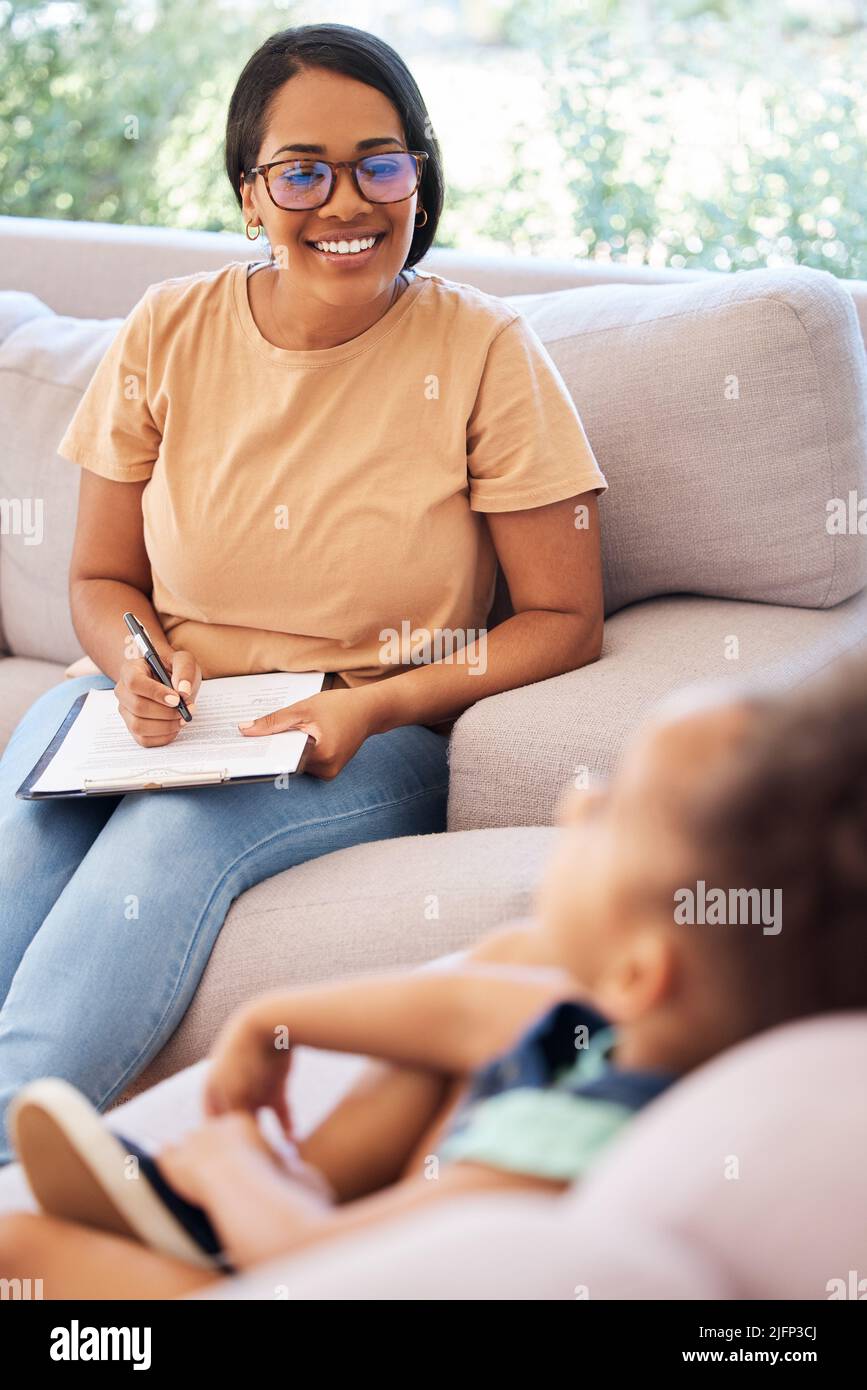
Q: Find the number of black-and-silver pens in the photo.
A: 1